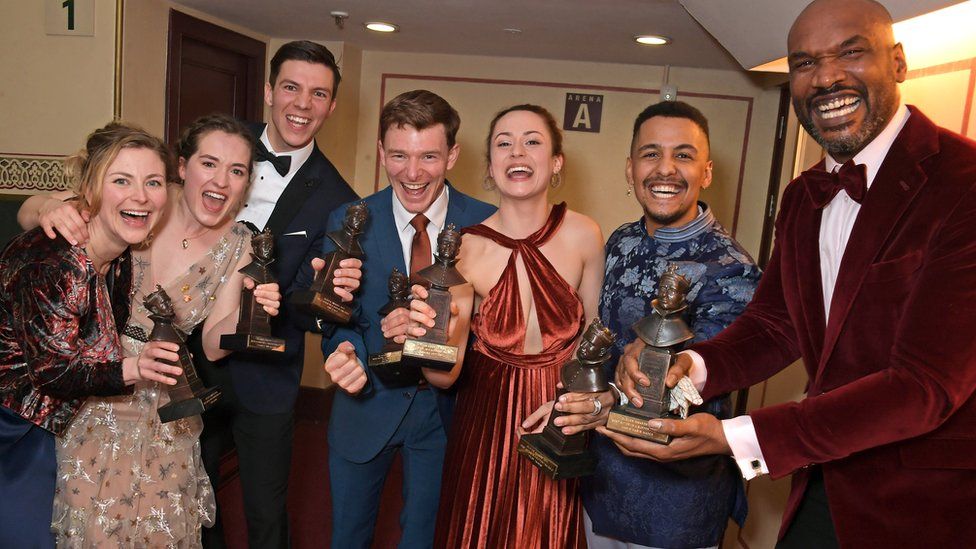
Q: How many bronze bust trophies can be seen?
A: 7